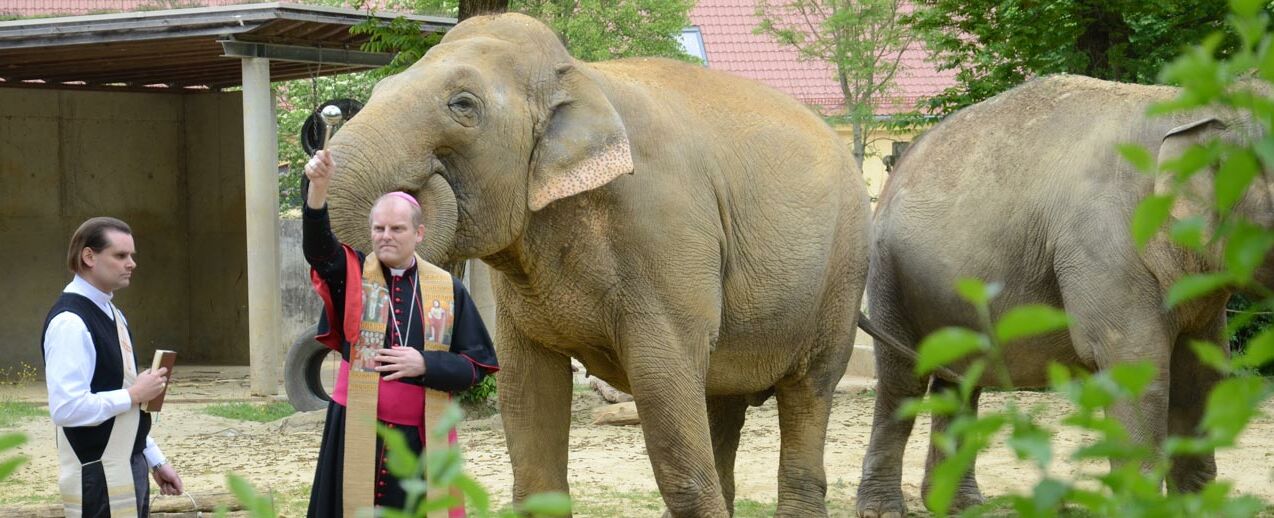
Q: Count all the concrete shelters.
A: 1